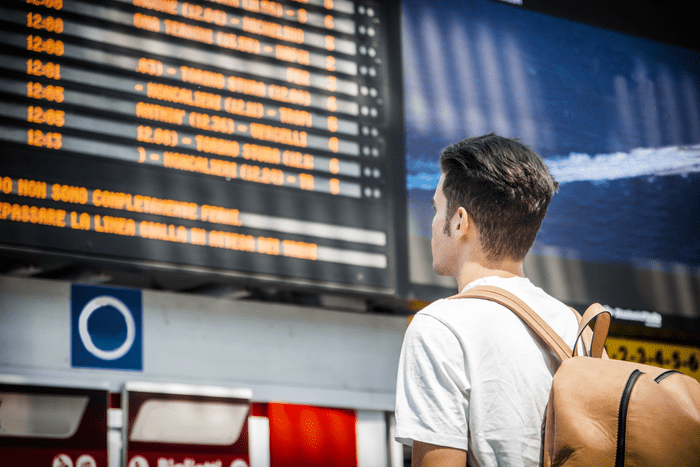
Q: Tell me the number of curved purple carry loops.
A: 0